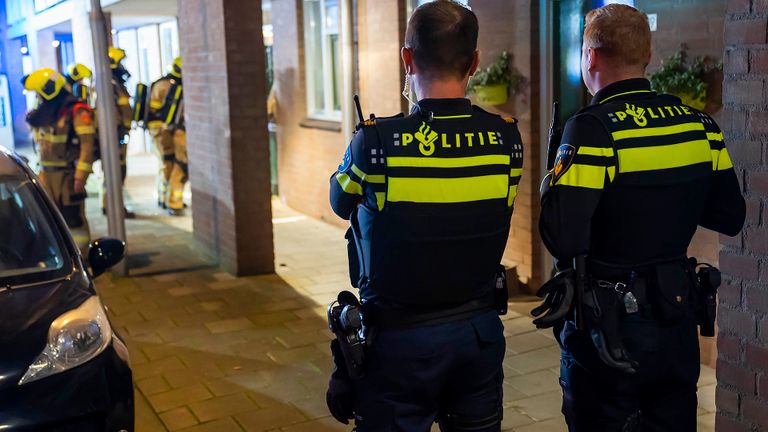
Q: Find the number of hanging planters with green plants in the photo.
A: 2